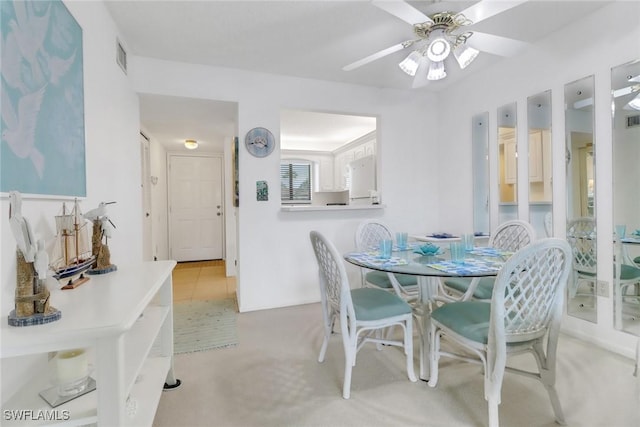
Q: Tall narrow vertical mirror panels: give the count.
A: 5